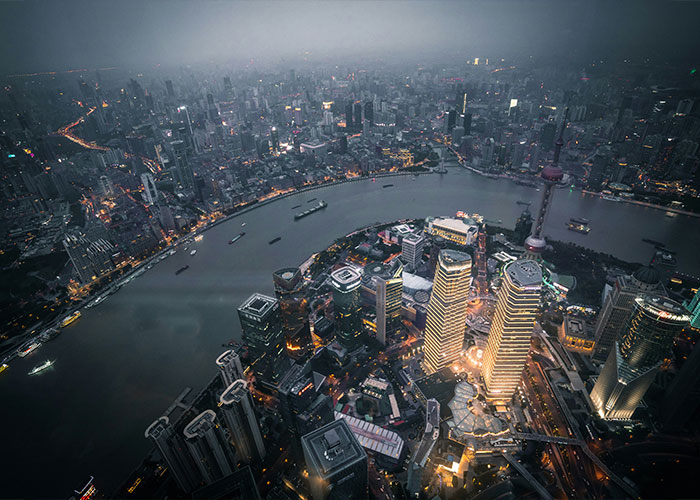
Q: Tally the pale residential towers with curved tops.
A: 4